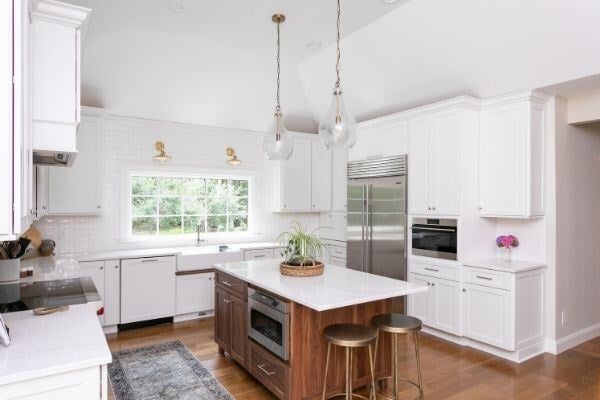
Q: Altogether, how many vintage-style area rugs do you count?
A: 1